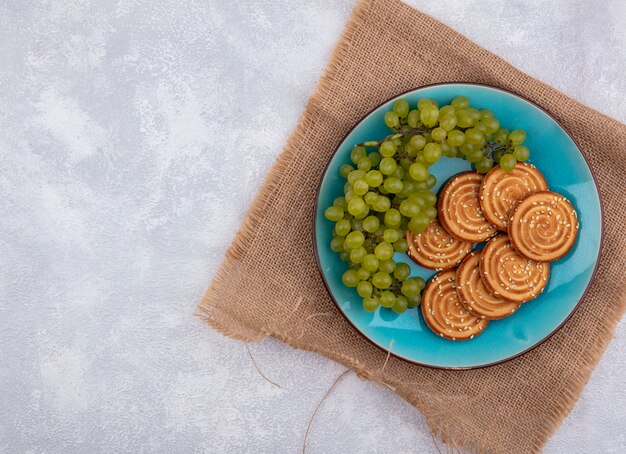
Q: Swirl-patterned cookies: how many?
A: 7